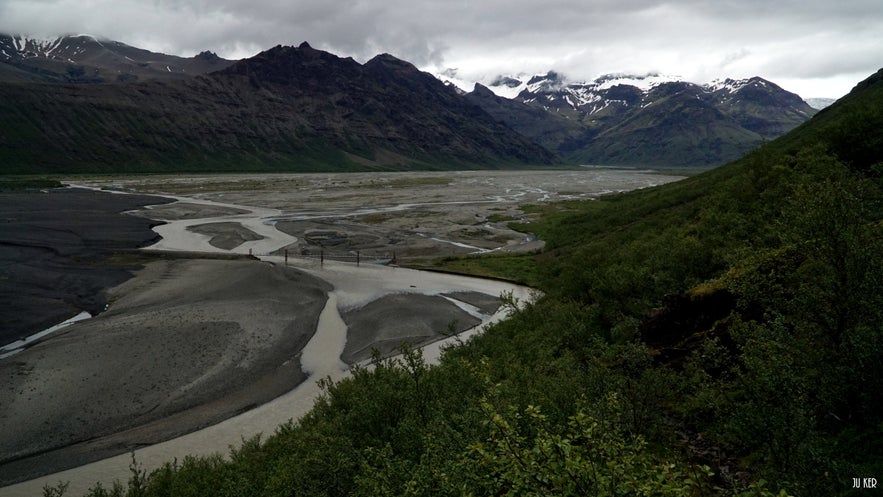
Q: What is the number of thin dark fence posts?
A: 5